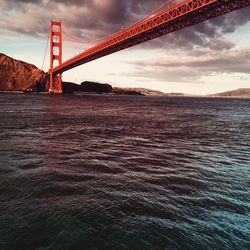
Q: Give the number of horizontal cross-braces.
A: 4